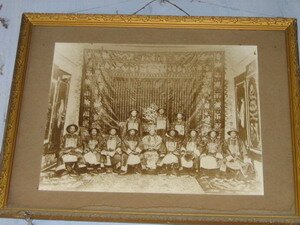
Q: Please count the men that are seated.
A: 9